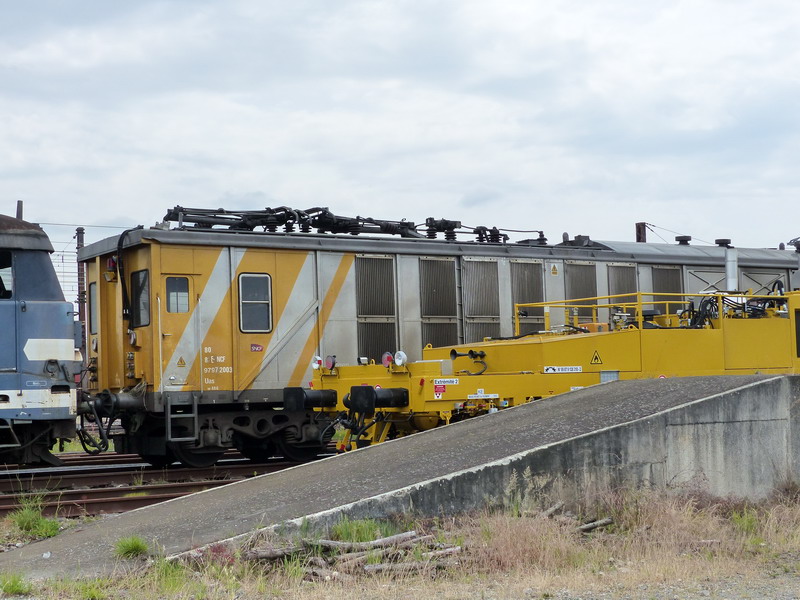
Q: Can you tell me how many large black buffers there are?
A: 2